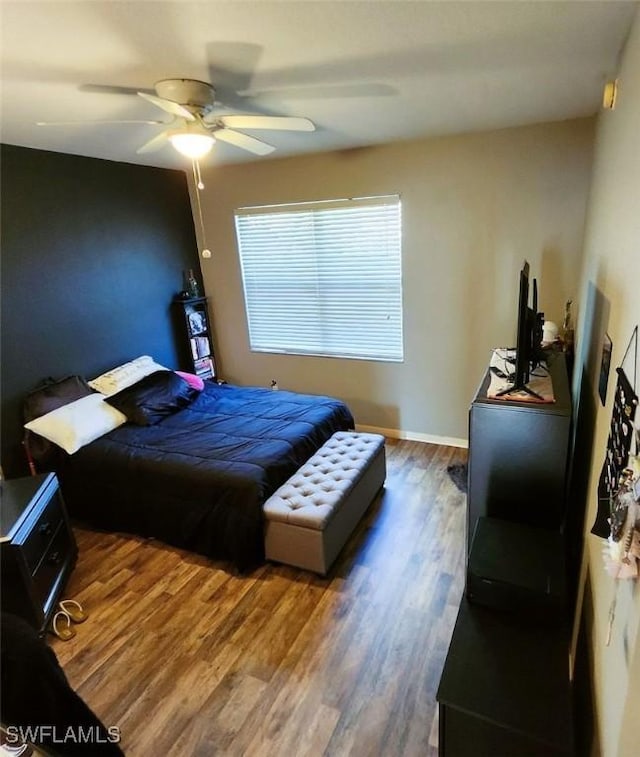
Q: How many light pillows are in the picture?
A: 2